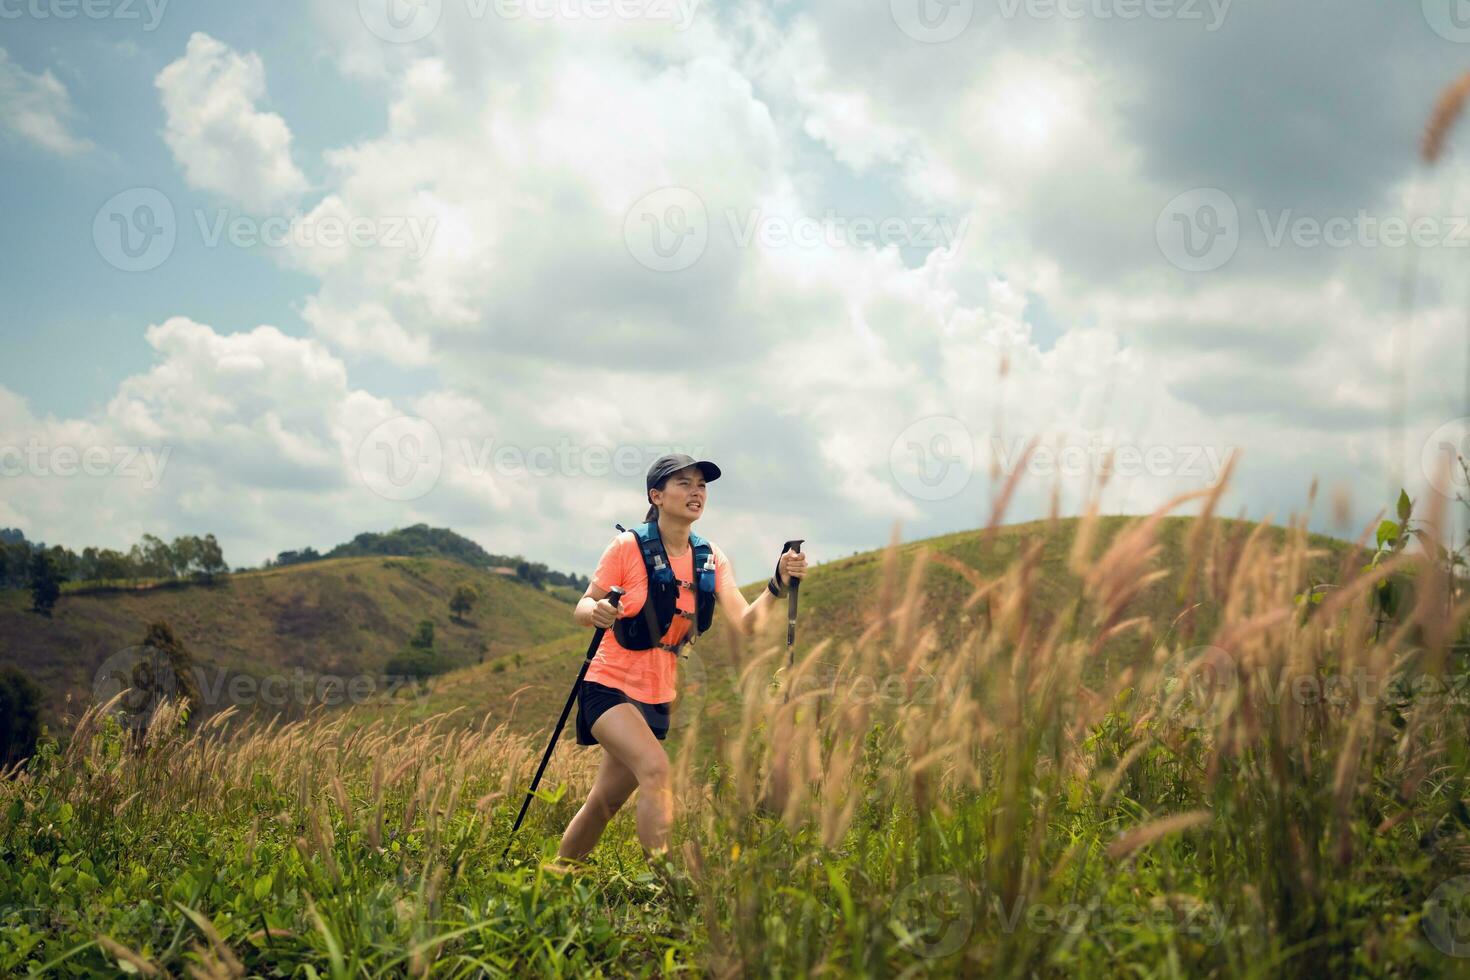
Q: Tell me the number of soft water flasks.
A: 2